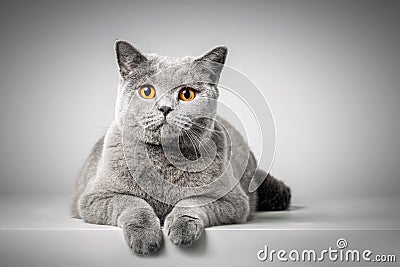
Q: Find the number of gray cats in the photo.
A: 1